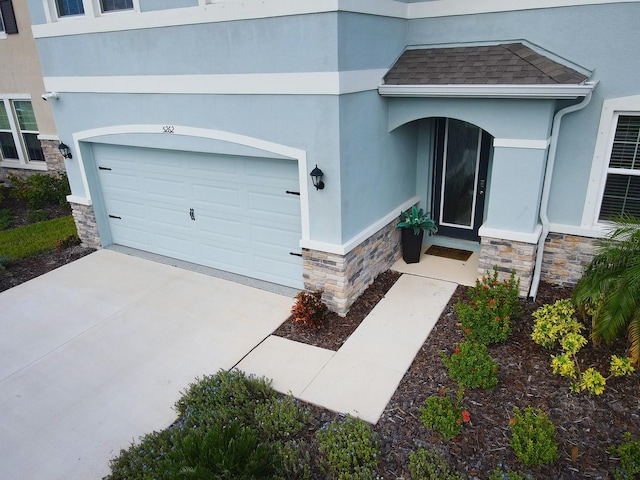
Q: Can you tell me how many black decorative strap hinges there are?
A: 4